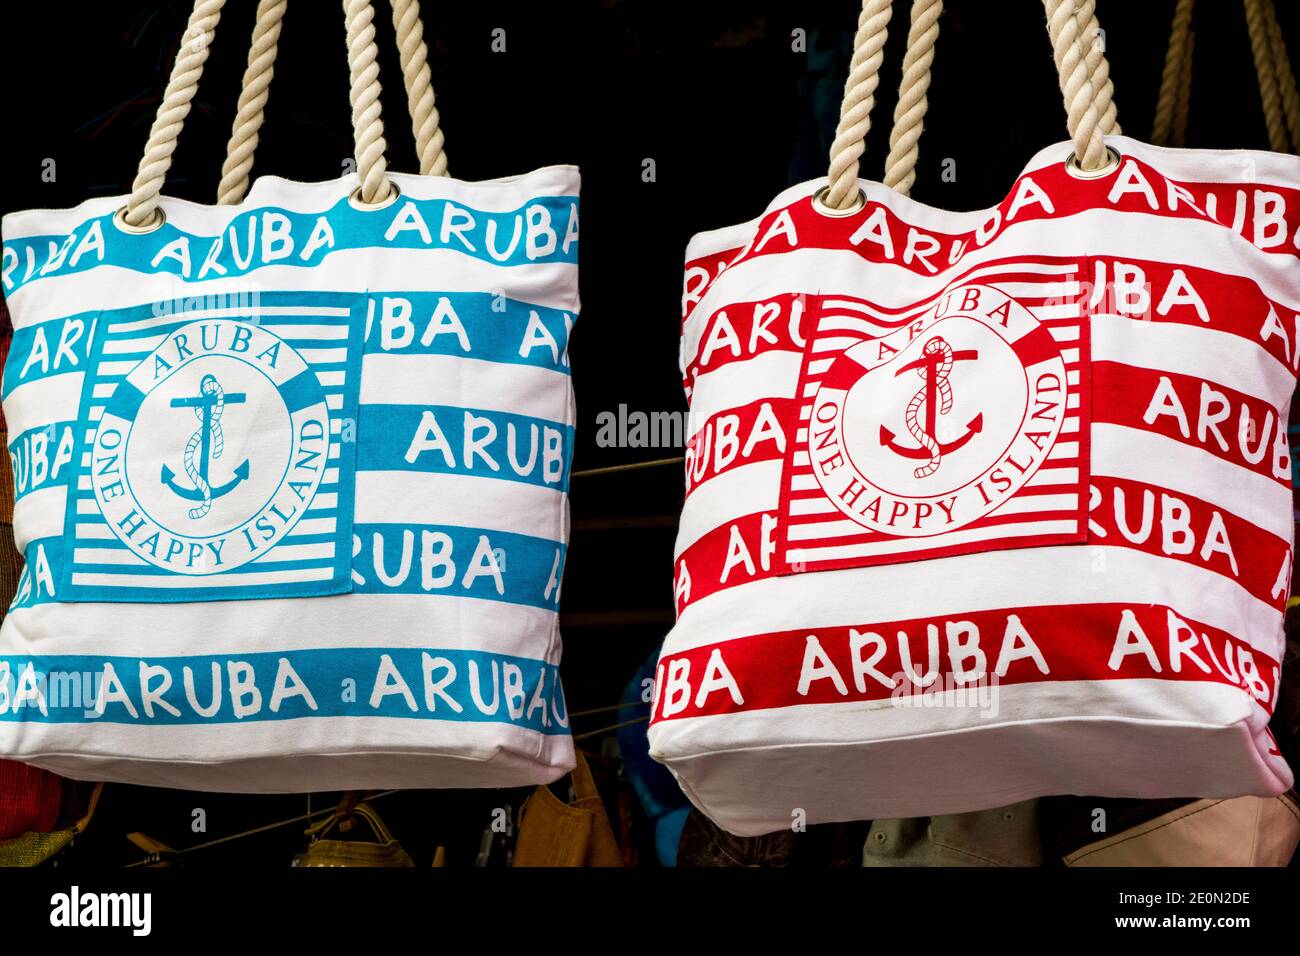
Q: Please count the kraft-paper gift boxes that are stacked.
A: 0